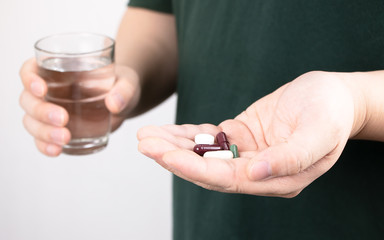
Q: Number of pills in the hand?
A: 5